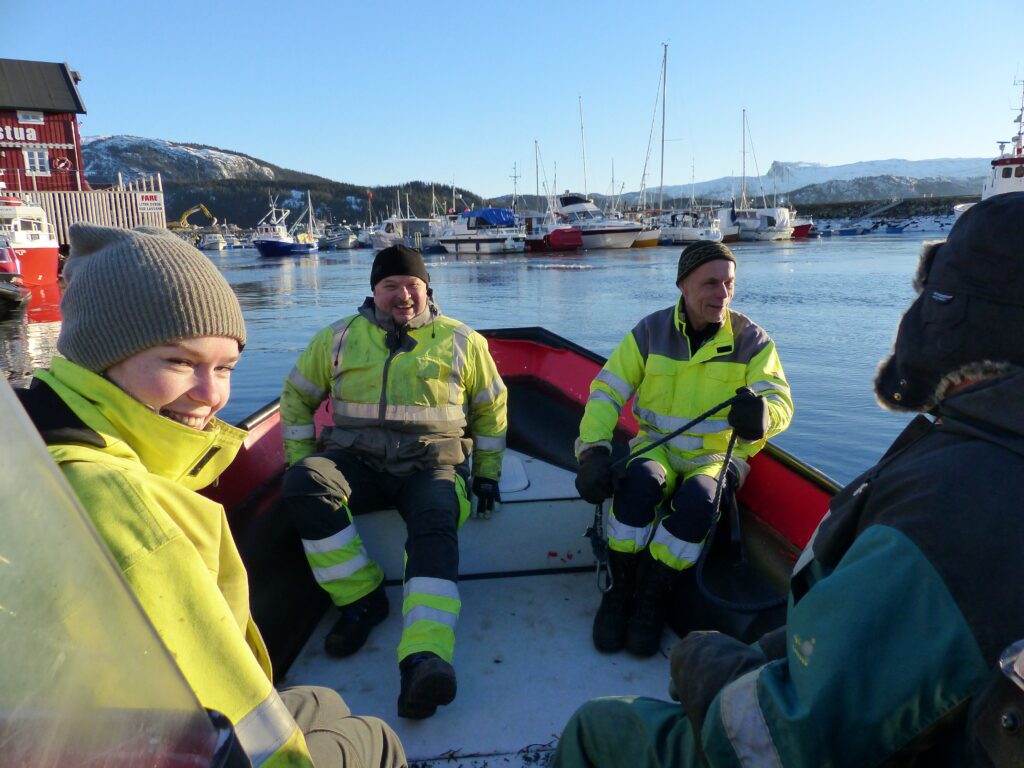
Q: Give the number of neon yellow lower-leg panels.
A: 4